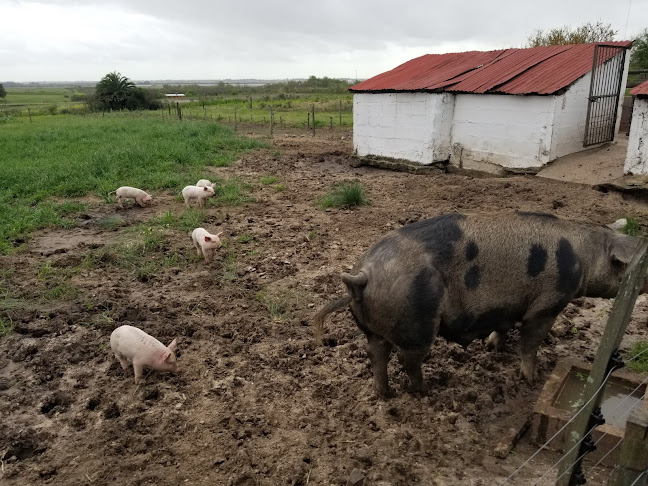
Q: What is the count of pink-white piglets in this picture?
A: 5